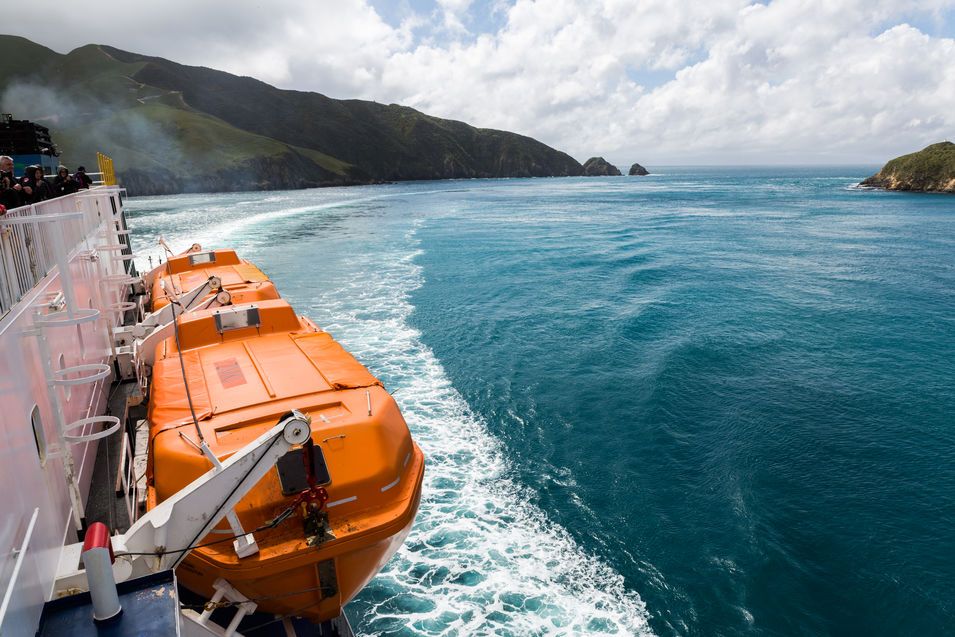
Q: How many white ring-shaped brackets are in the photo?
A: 9